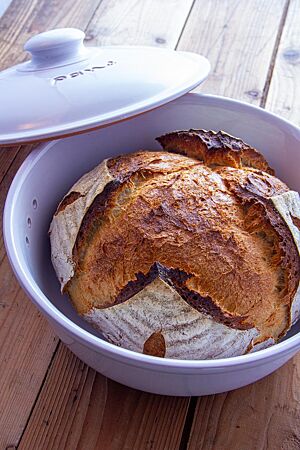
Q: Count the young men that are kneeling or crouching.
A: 0